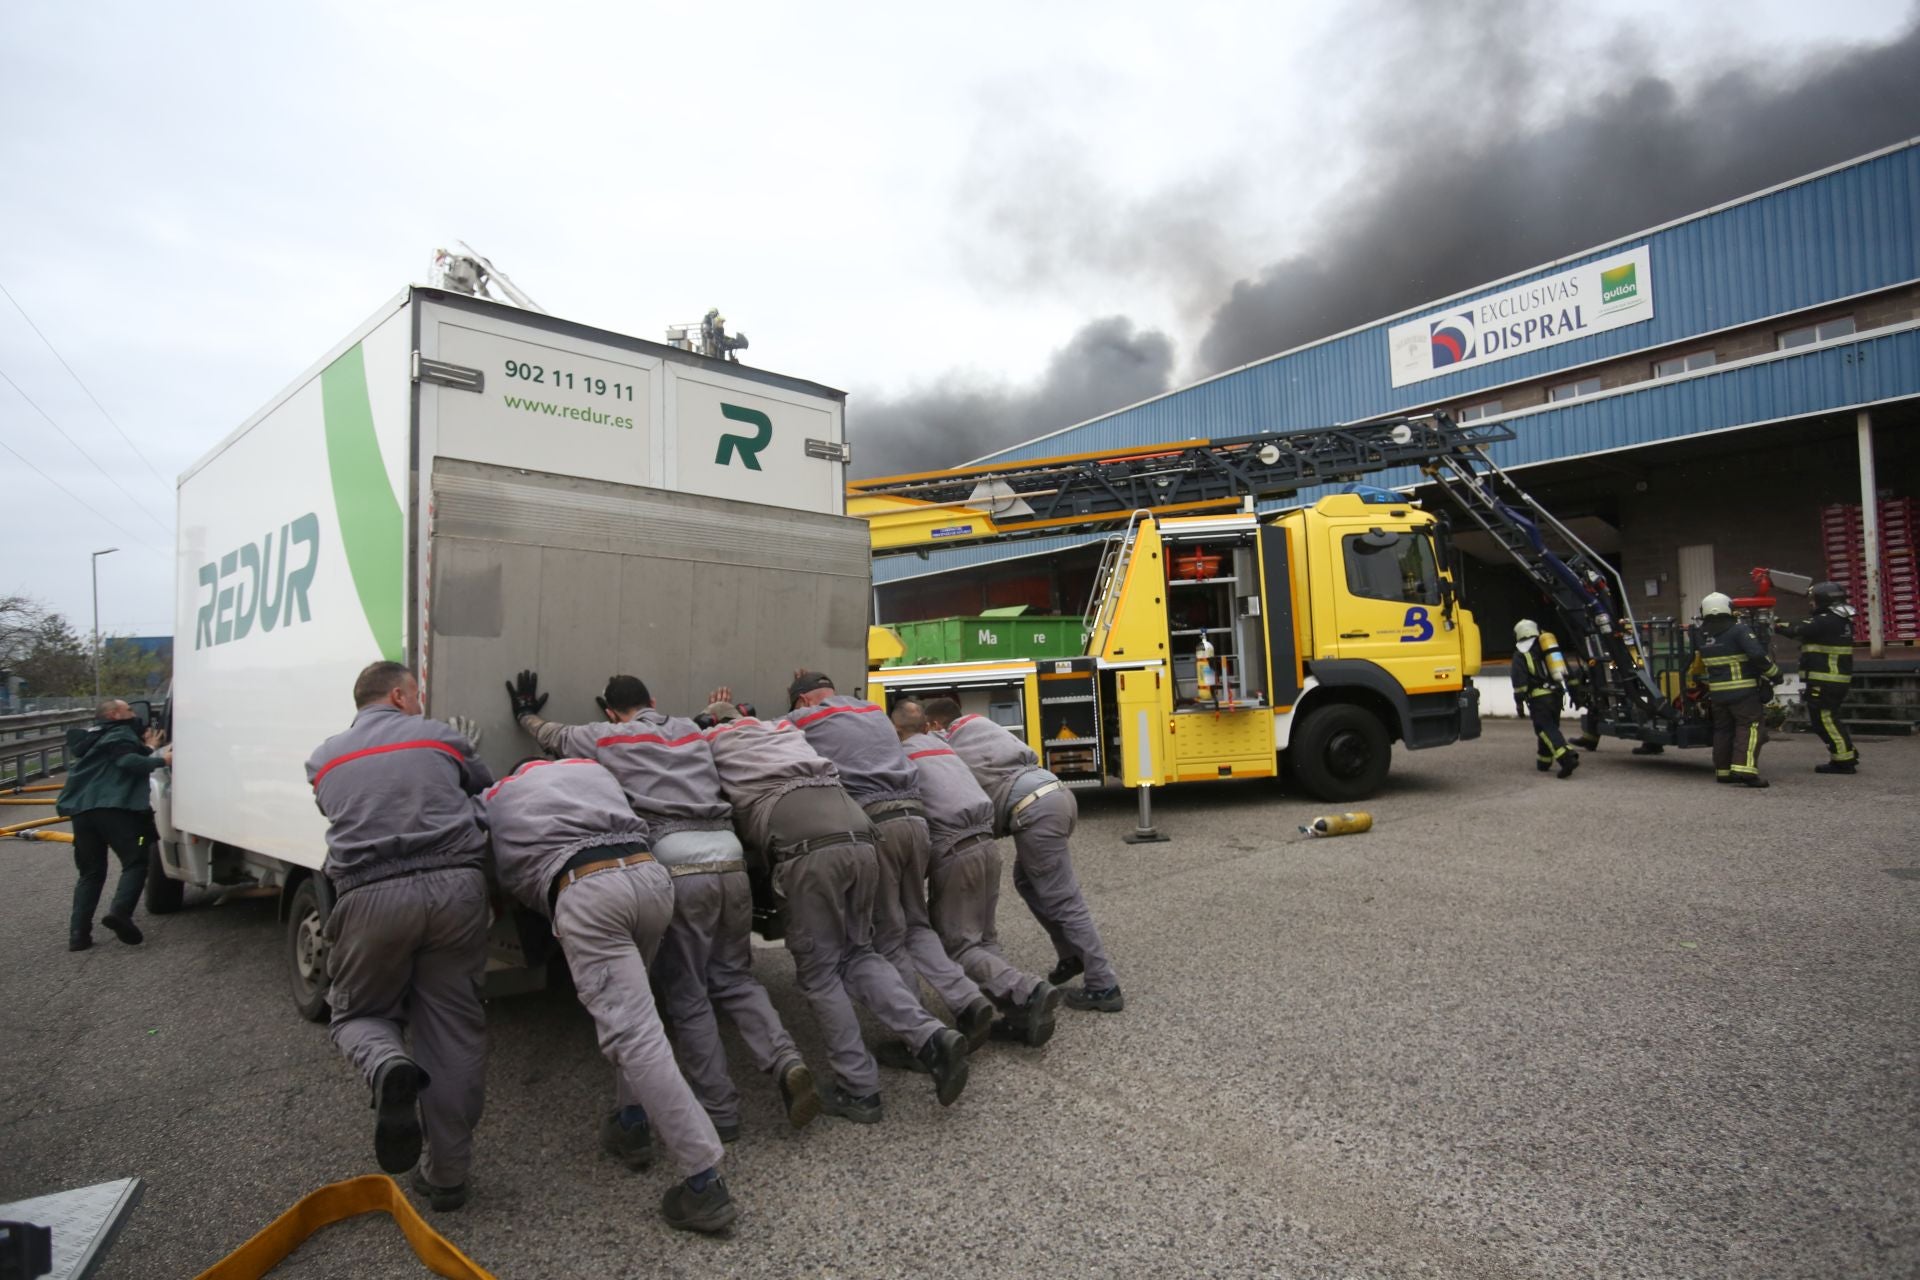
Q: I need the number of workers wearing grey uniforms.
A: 7